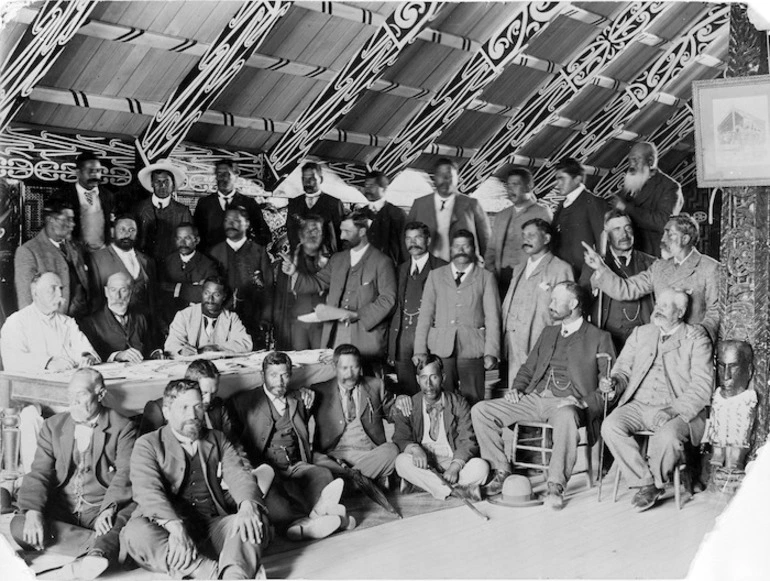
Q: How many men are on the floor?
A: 6